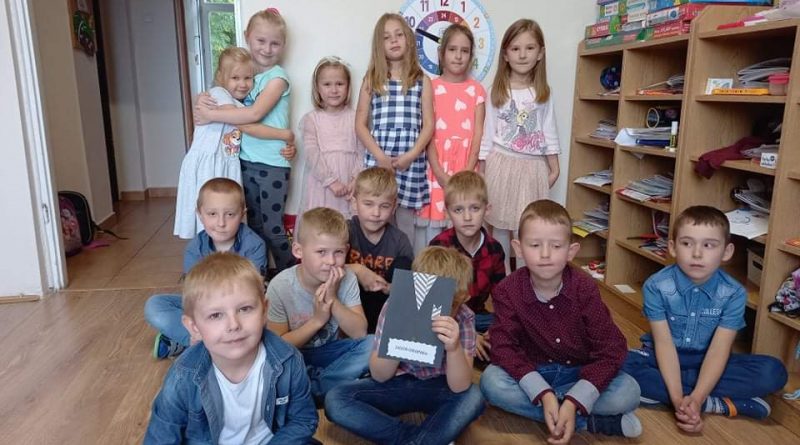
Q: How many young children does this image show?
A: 14